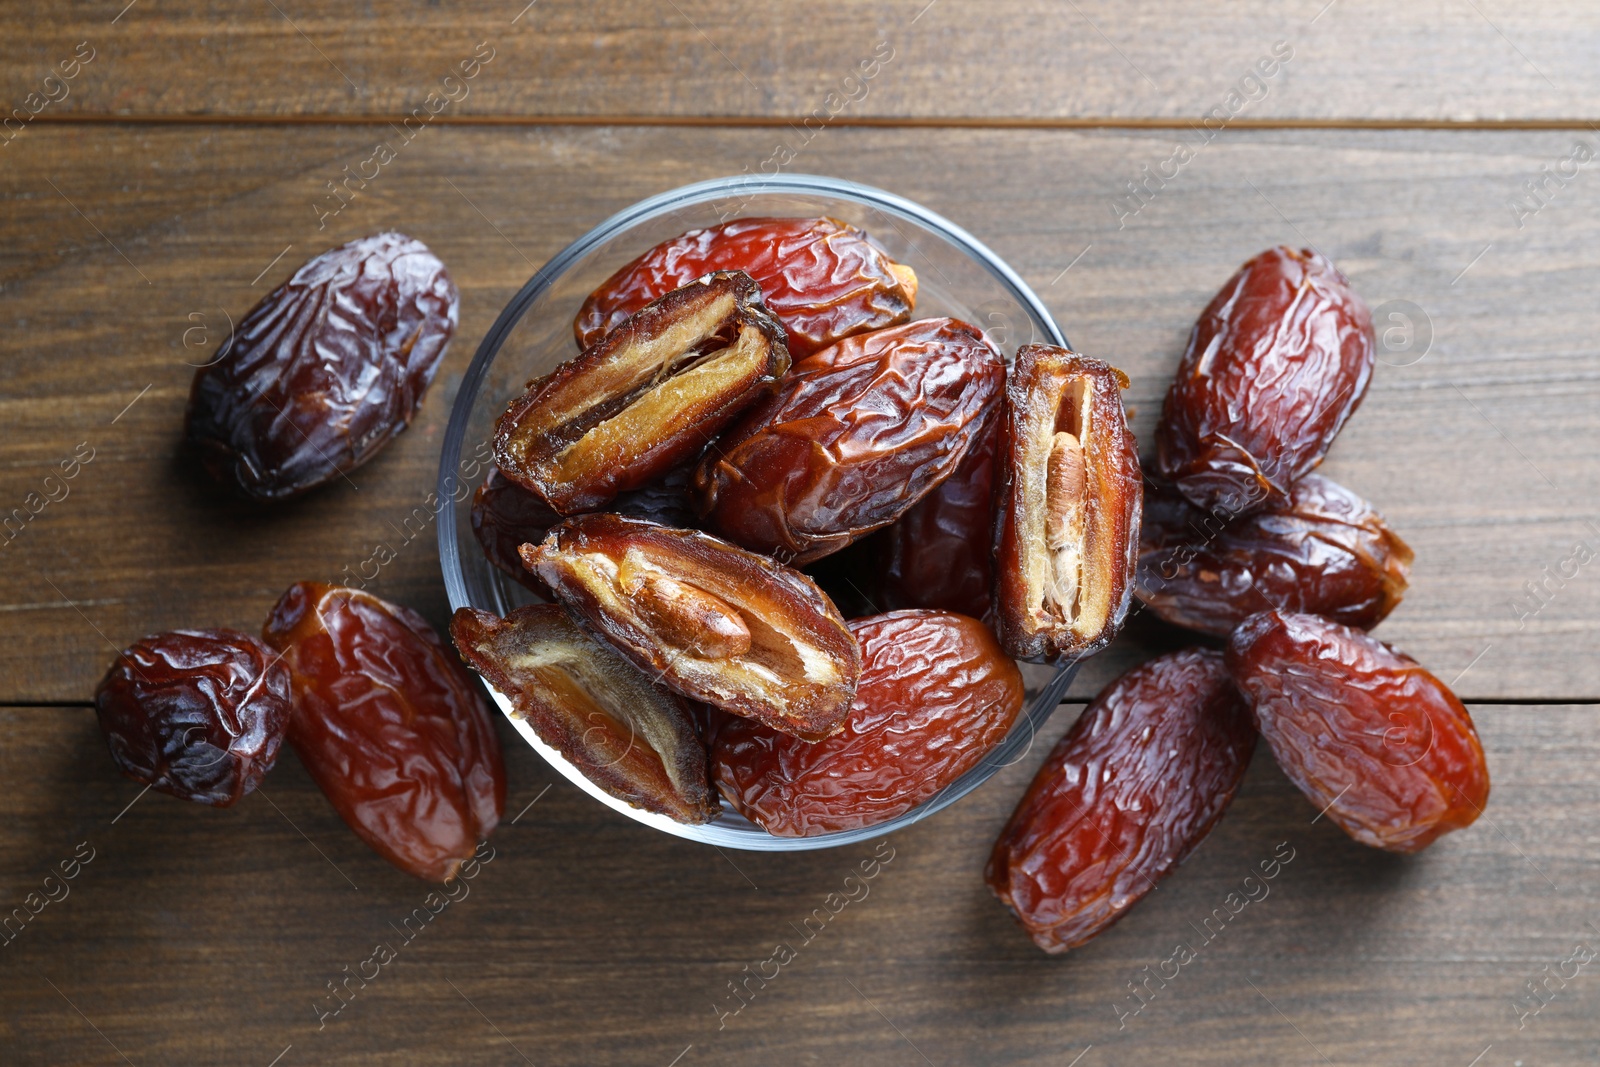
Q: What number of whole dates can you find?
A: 12